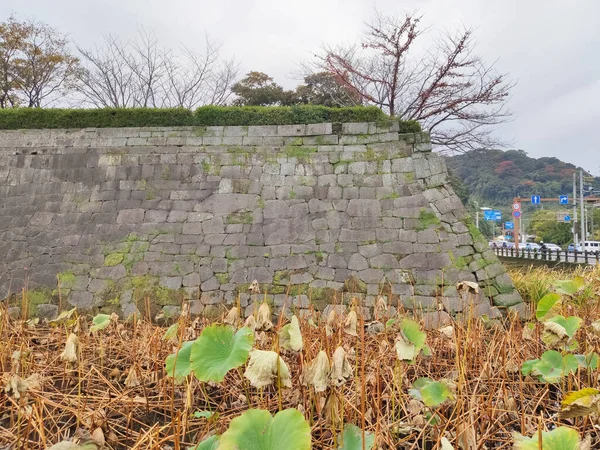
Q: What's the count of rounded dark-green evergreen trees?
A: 2